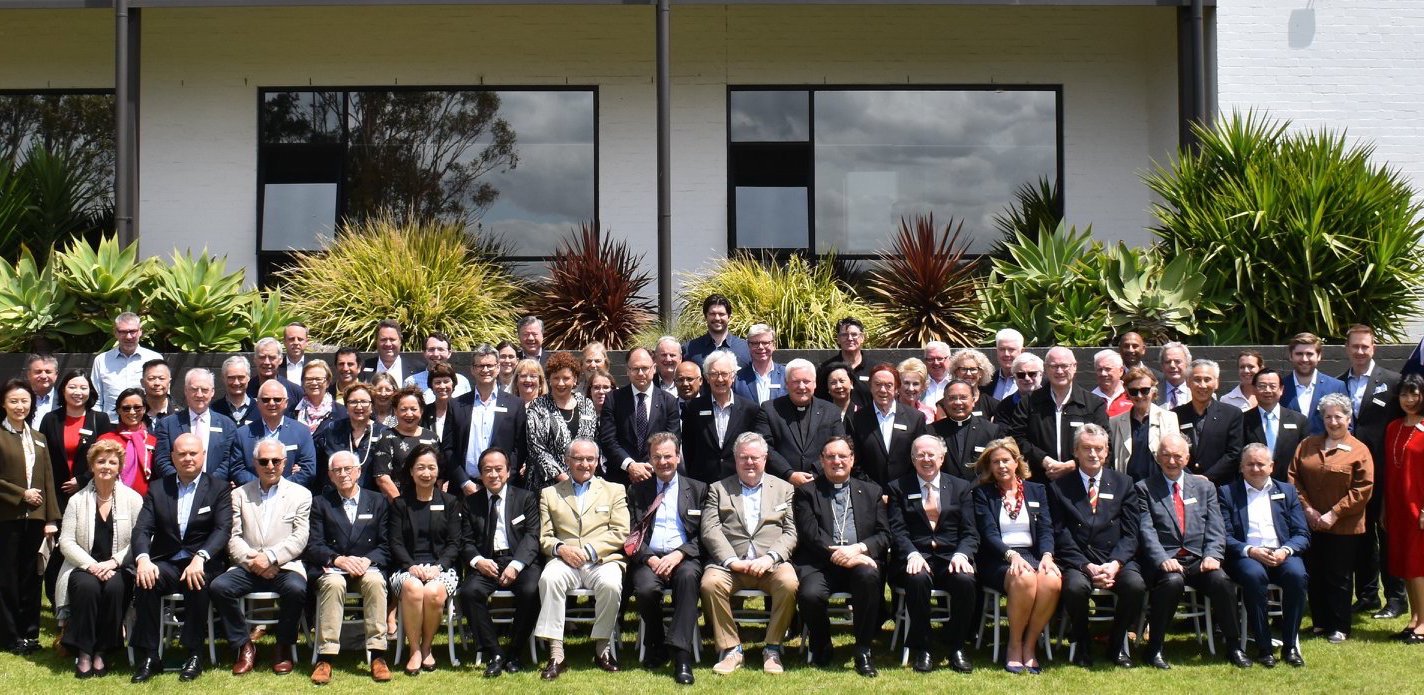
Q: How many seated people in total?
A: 15